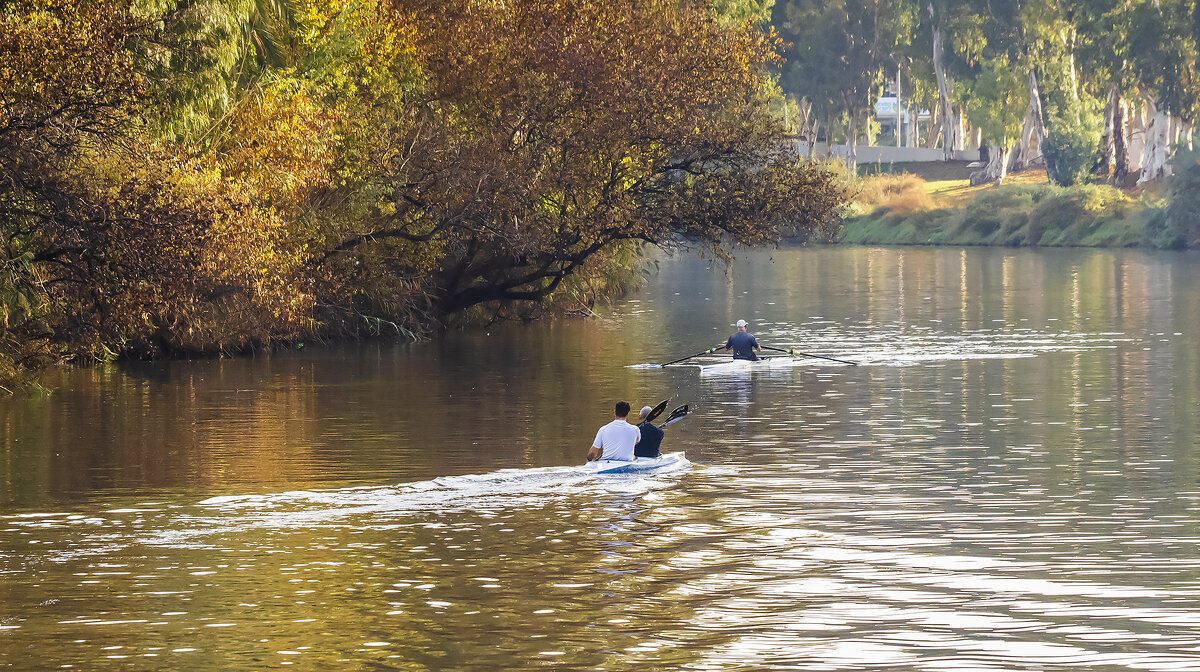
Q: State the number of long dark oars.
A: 2